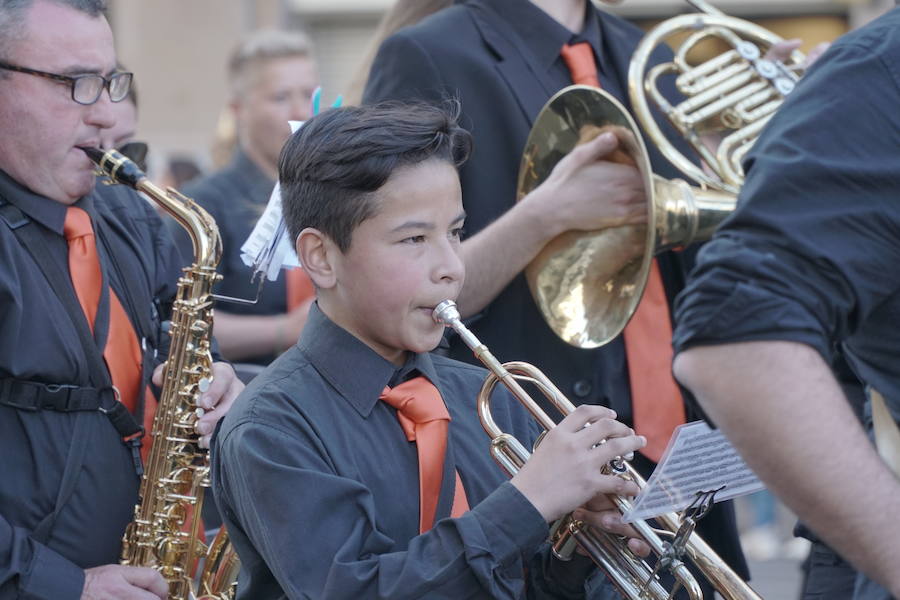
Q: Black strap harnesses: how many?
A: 1